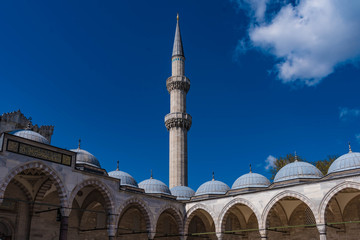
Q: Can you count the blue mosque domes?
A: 9